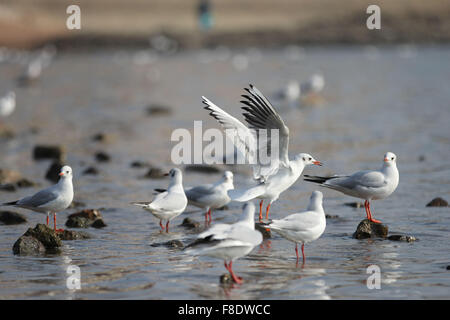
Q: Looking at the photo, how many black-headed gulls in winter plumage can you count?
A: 7